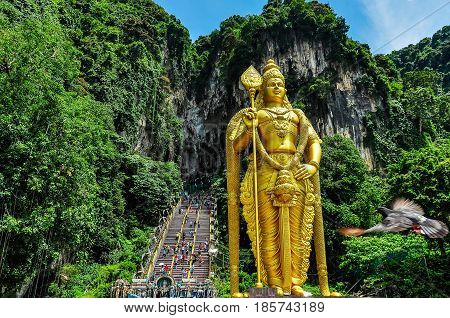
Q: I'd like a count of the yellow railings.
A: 4